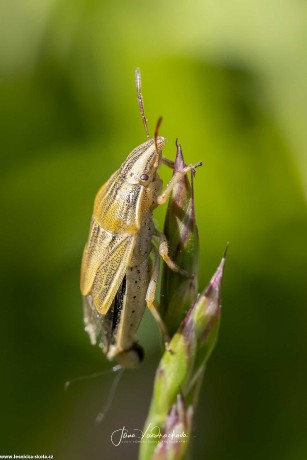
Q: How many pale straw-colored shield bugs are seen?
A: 1